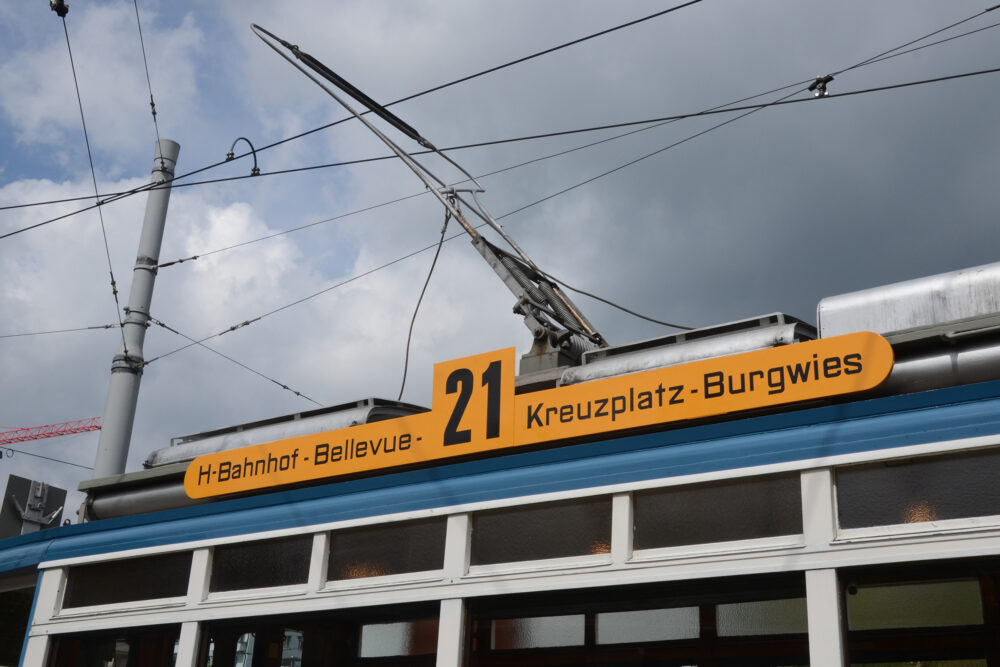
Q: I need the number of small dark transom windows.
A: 6